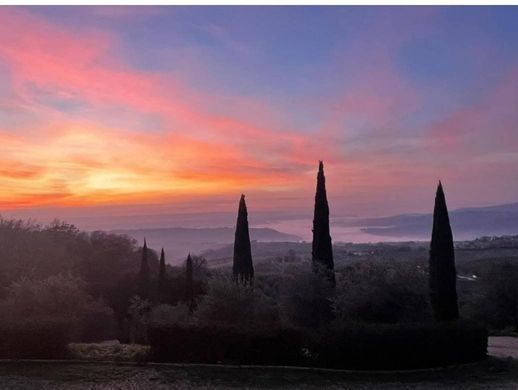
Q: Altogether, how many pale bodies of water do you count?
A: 1